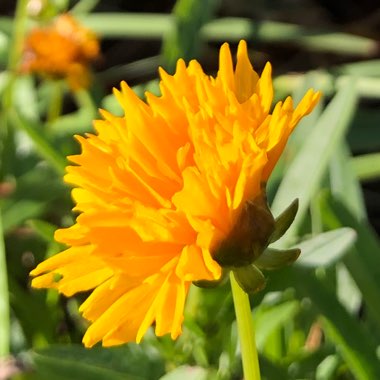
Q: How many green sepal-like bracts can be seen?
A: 4